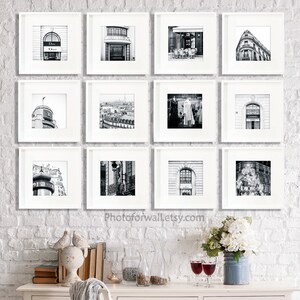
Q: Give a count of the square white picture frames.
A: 12